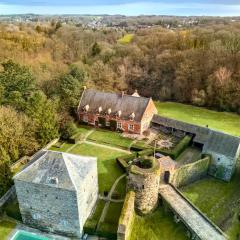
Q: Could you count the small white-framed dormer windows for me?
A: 5